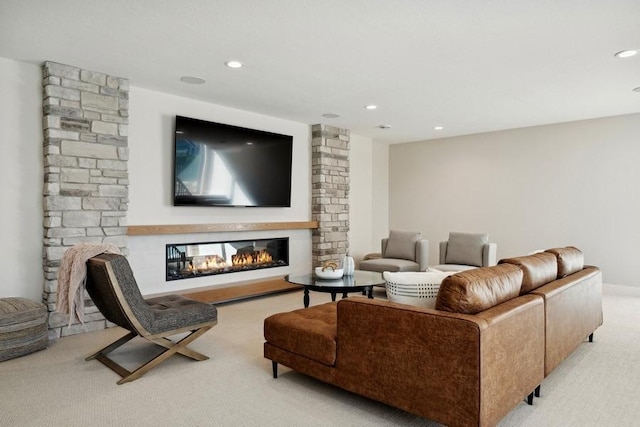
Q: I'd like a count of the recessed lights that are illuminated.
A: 4